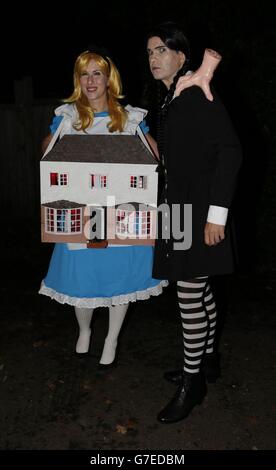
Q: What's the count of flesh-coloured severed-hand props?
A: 1